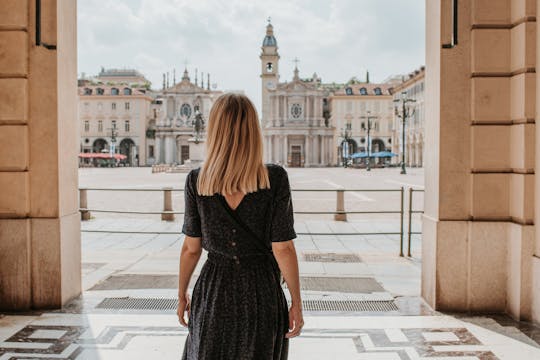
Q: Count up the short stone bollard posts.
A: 3